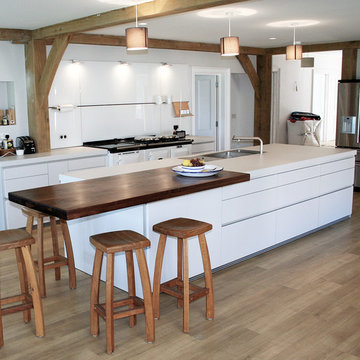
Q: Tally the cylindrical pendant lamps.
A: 3